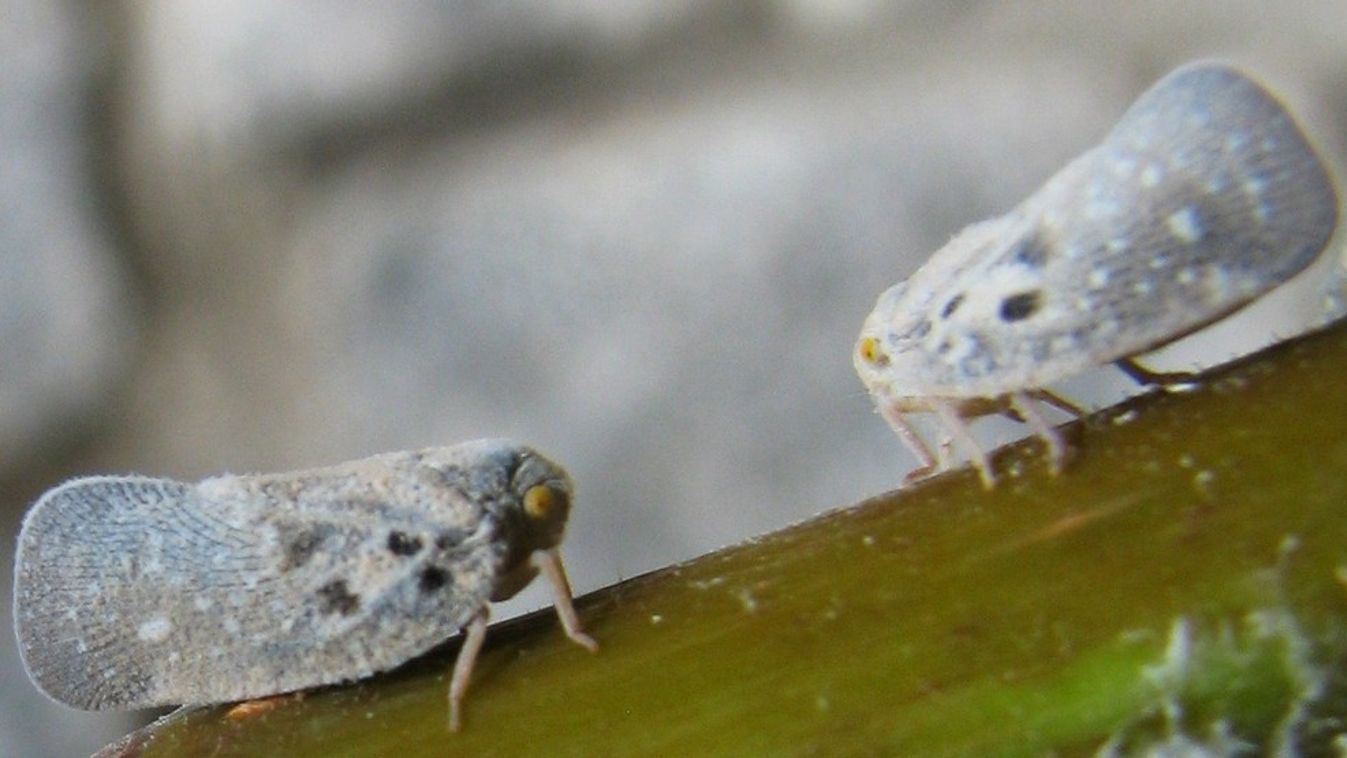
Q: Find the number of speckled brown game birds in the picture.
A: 0